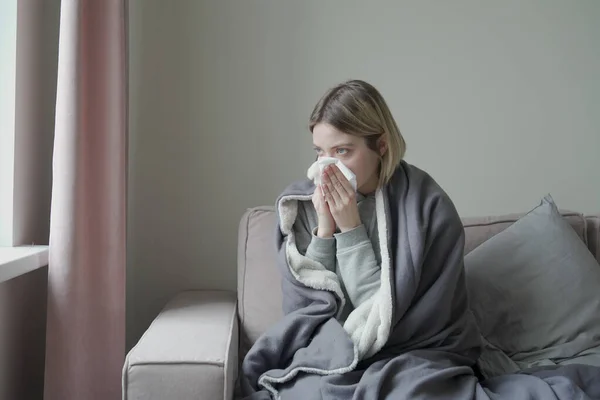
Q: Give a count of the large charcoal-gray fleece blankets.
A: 1